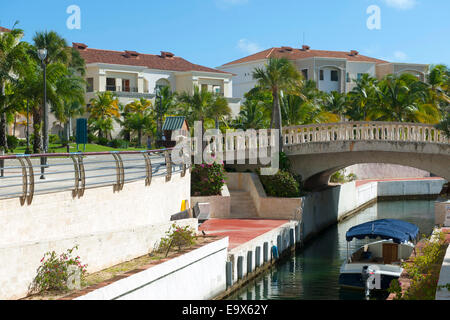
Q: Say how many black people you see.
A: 0